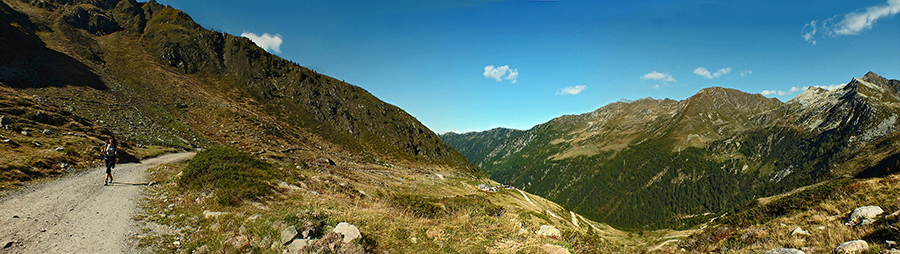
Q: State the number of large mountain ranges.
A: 2